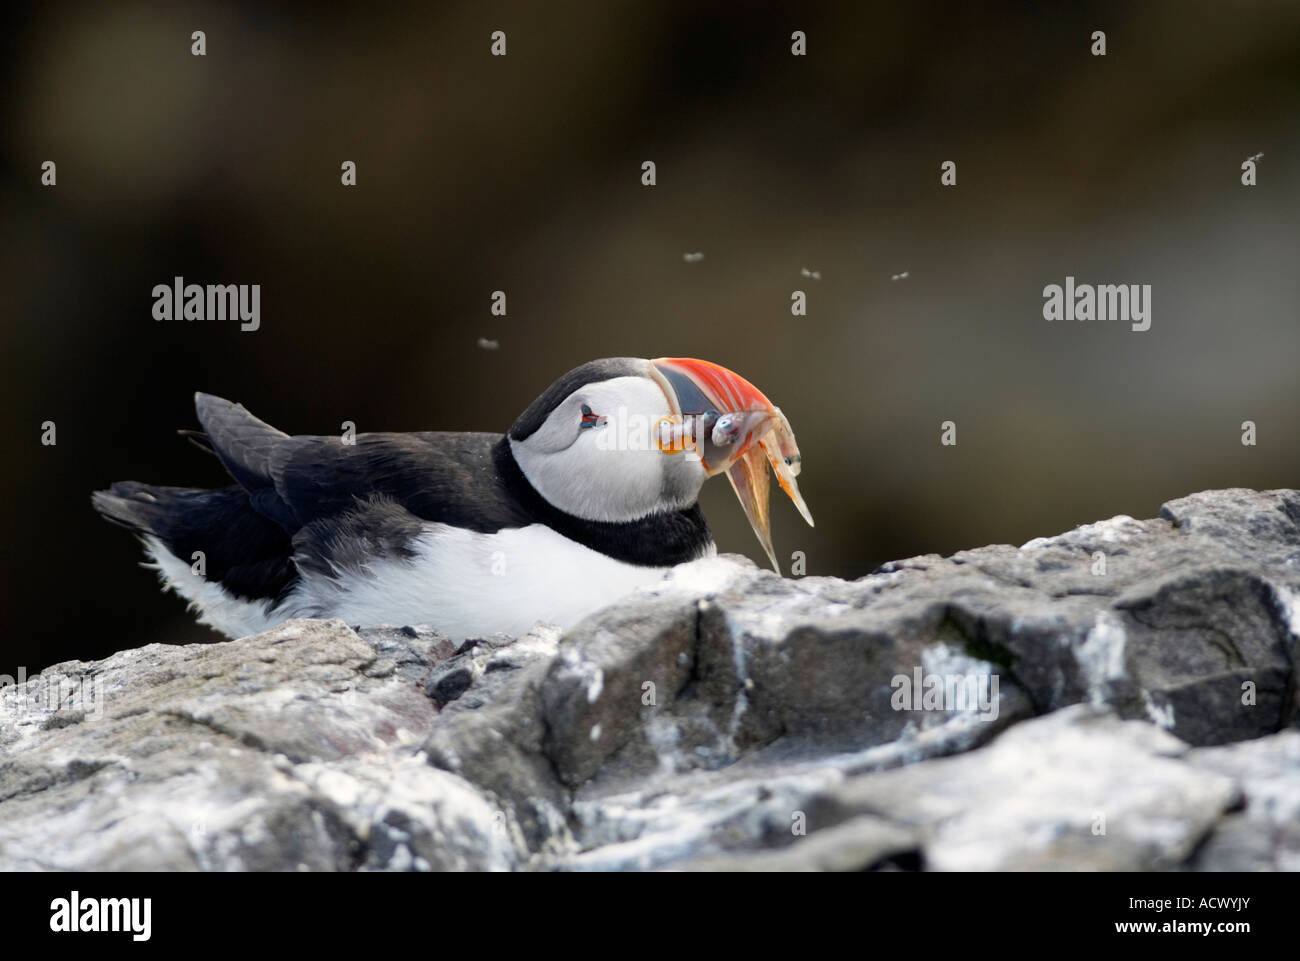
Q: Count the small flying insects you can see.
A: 5